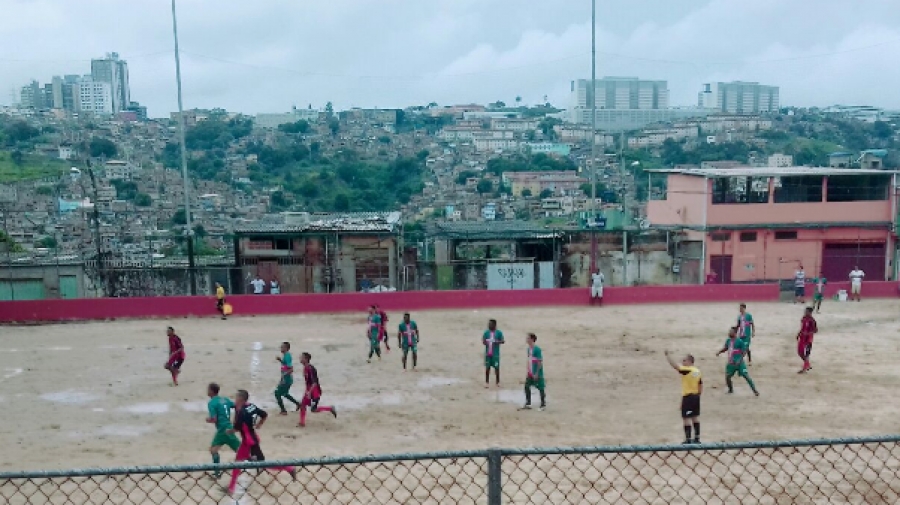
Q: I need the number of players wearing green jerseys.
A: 9